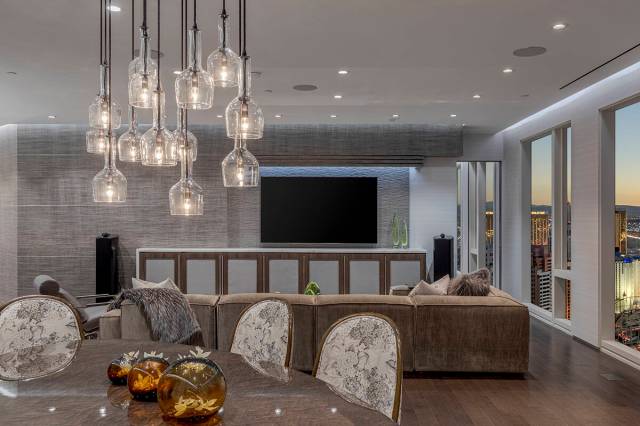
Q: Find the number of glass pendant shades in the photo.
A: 13